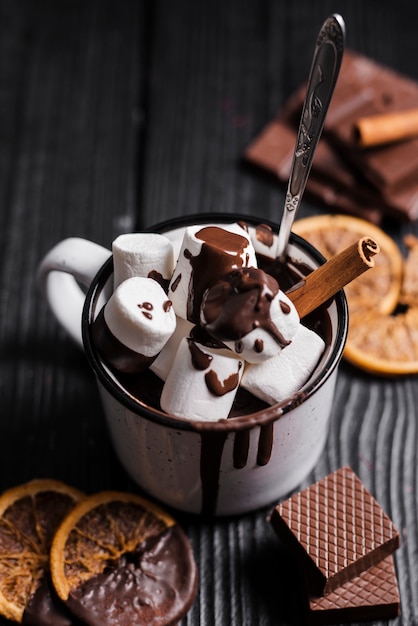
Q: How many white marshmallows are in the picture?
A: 7